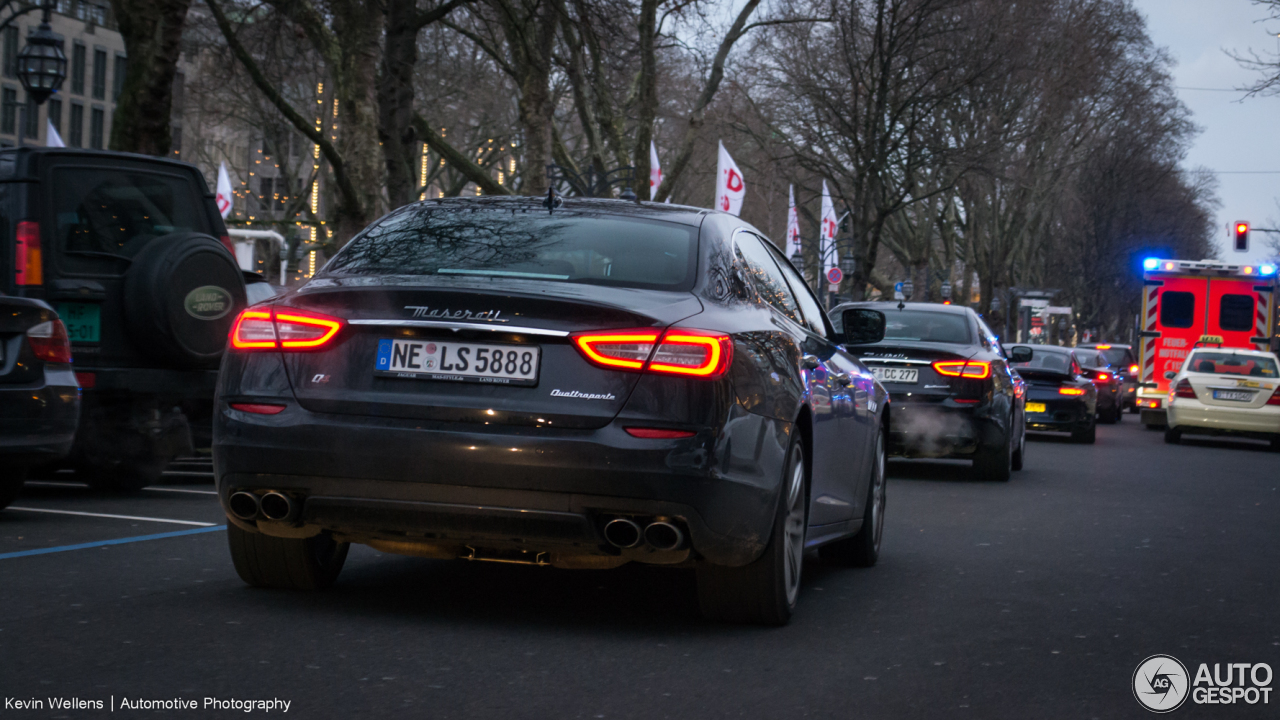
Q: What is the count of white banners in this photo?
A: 6